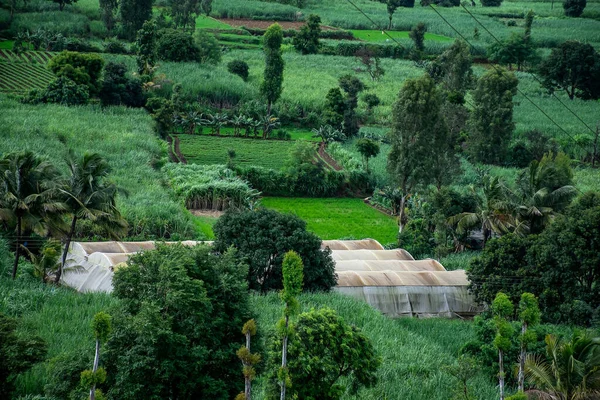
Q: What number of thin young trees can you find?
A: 5